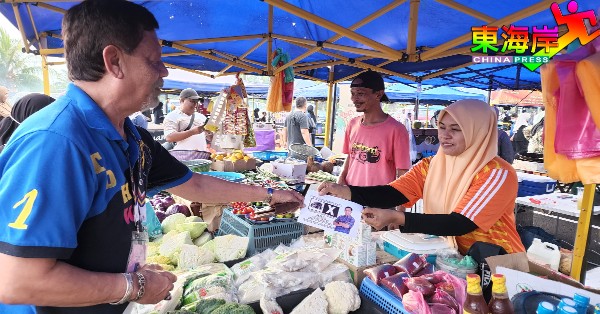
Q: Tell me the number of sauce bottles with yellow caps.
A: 2